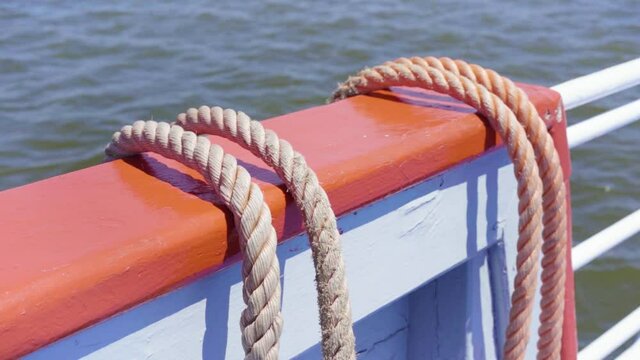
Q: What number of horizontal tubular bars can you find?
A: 4